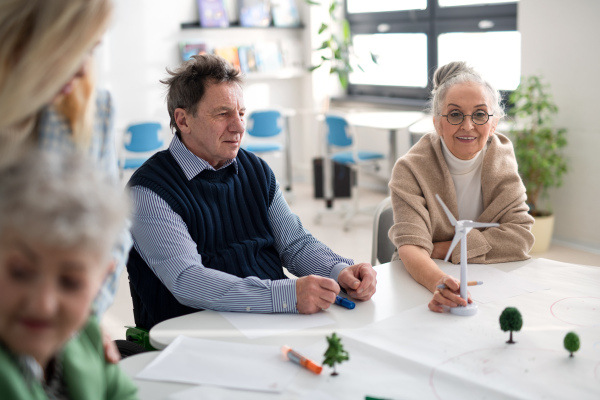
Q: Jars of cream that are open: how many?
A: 0